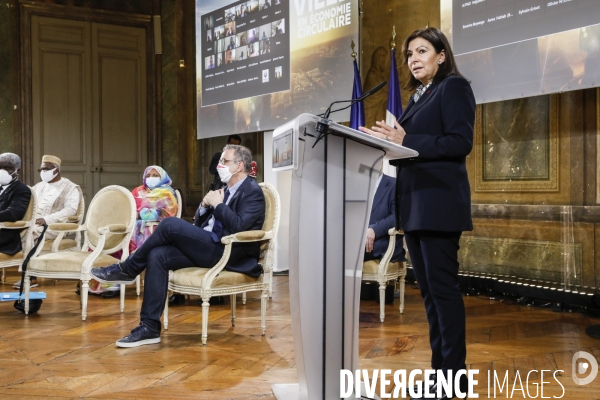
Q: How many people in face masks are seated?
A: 4